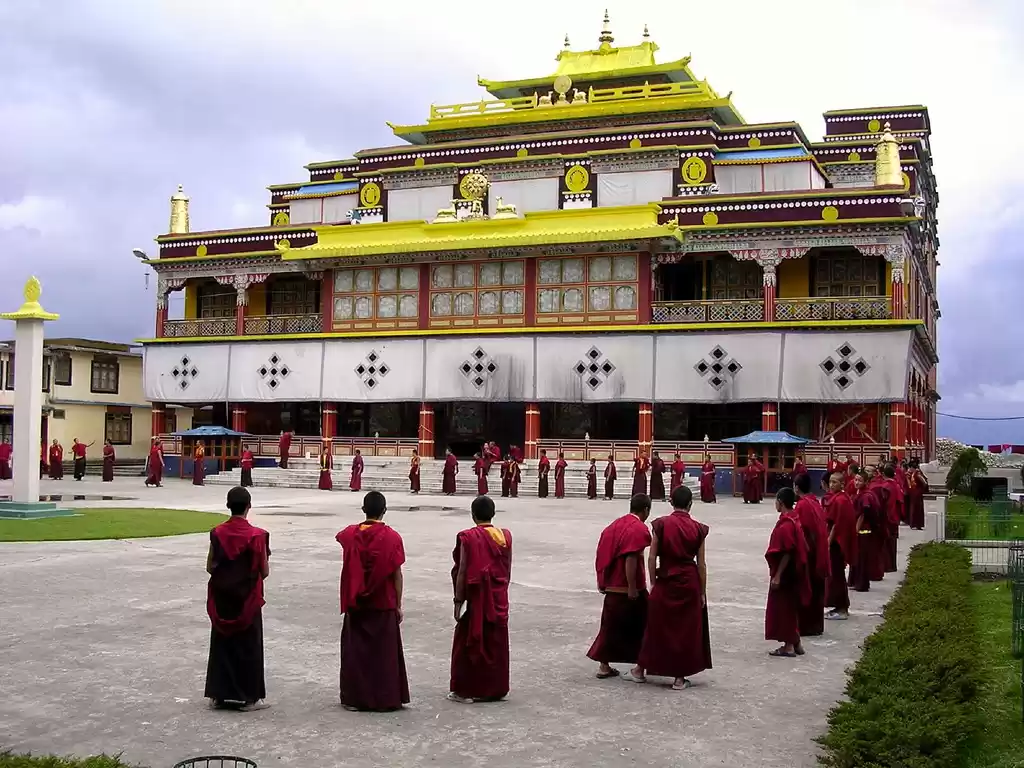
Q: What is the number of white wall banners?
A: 7